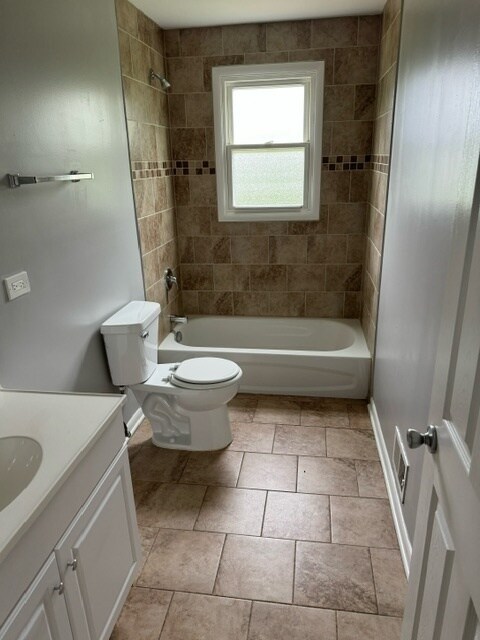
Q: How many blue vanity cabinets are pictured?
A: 0